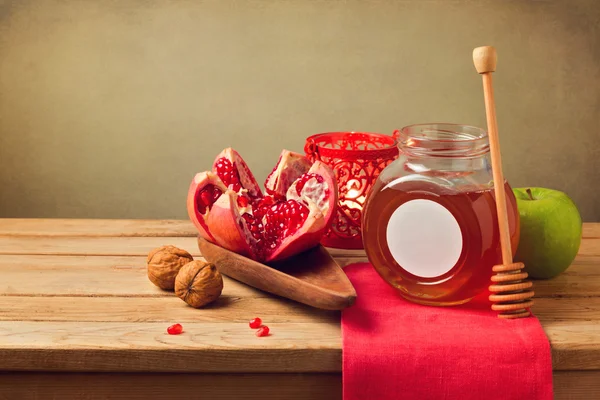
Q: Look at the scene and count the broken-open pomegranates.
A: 1